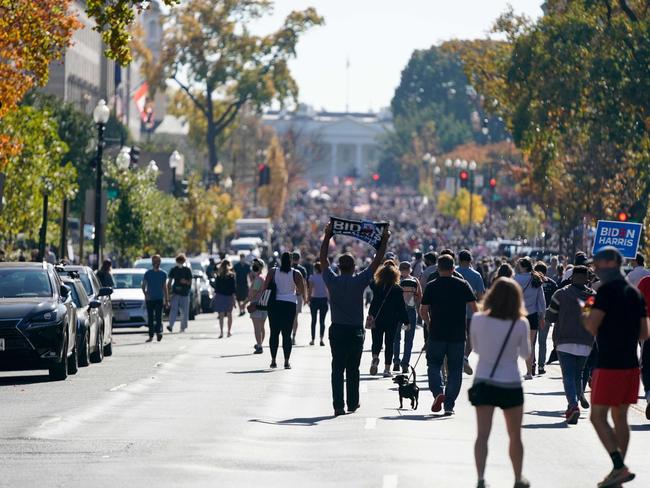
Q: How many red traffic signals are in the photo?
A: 5